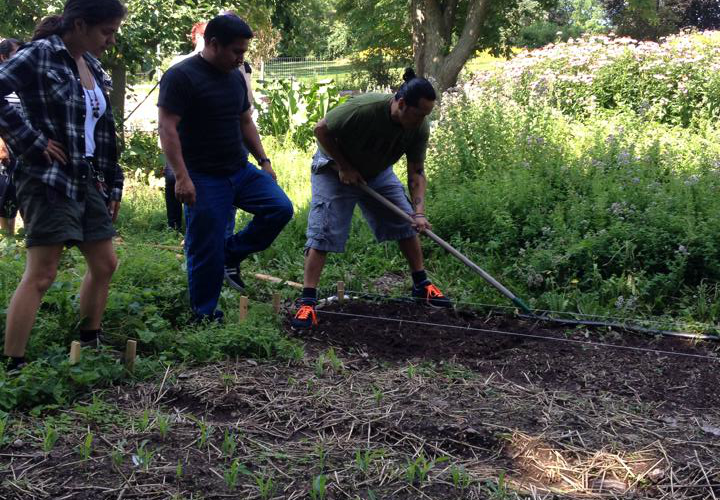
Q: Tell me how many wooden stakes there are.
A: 5